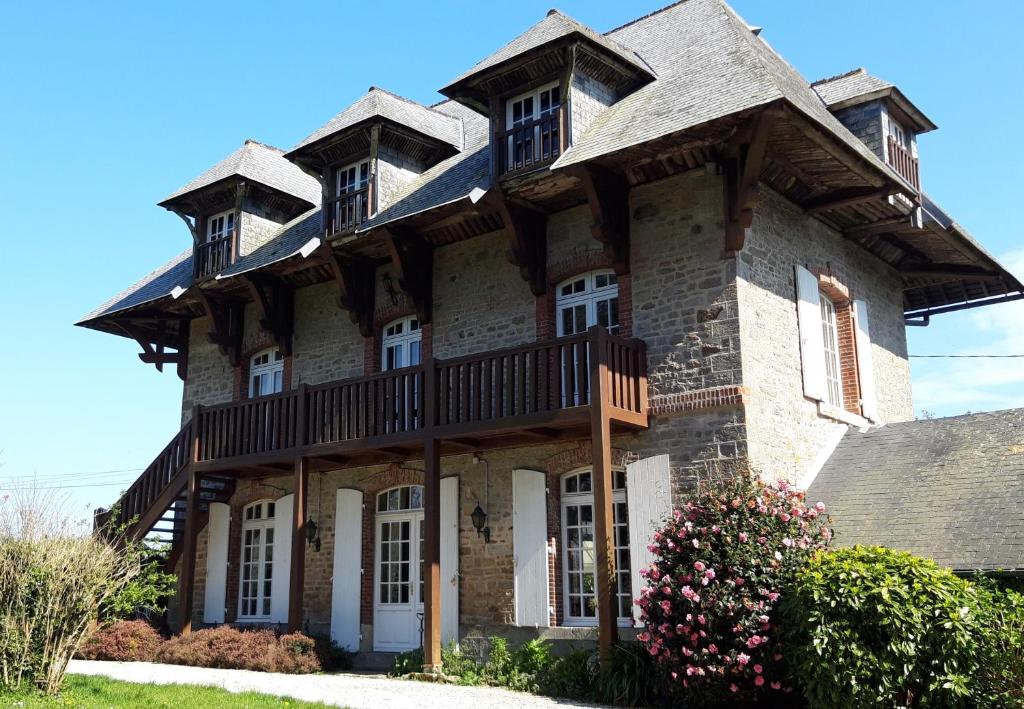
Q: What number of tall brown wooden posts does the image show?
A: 4